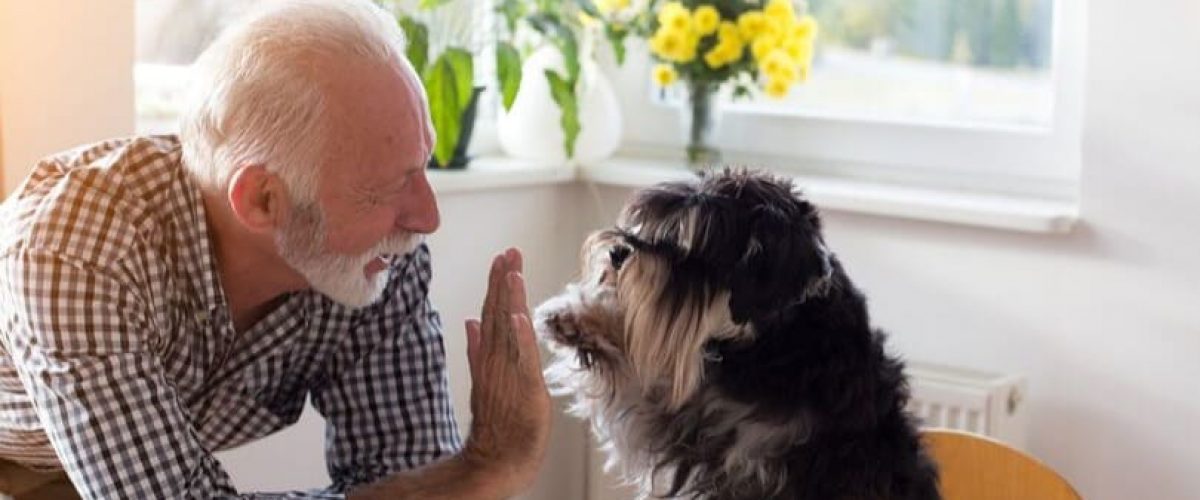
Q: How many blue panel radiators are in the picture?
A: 0